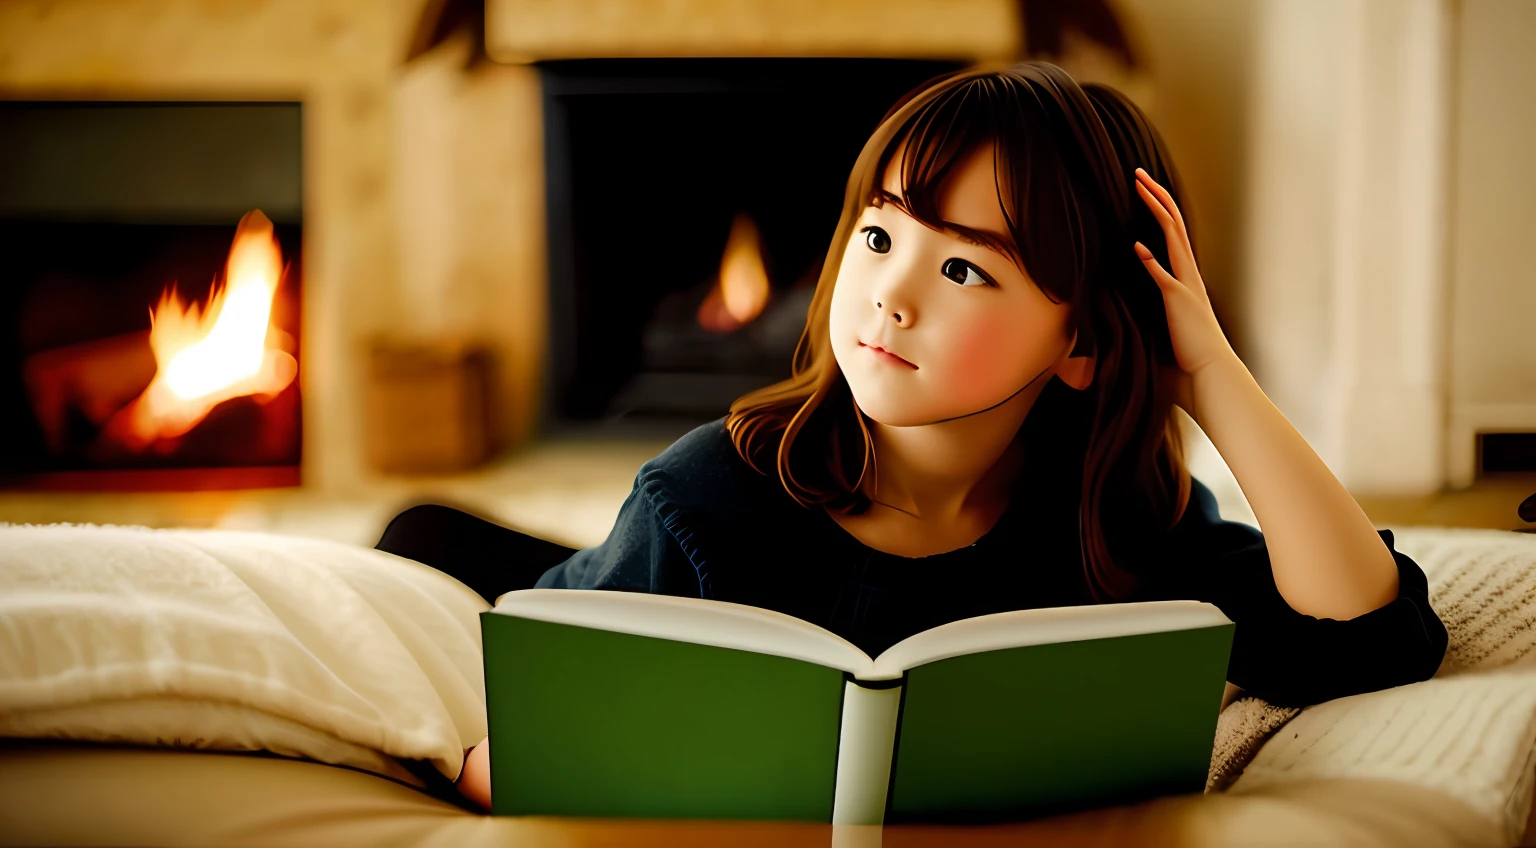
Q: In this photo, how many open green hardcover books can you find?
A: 1